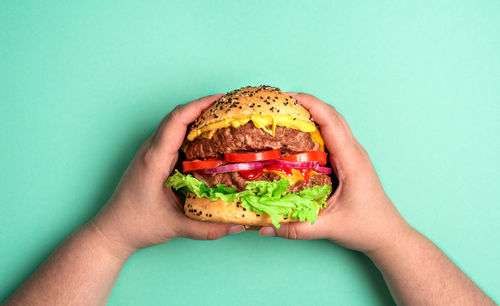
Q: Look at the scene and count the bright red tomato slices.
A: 3